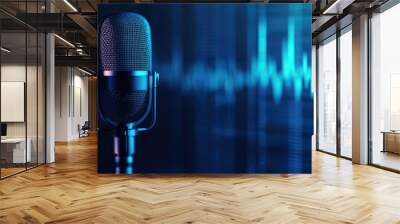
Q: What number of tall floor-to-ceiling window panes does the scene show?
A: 3